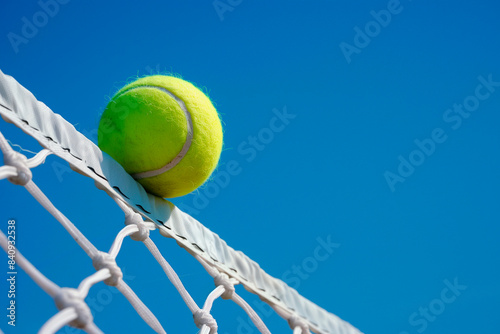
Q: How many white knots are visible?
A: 7